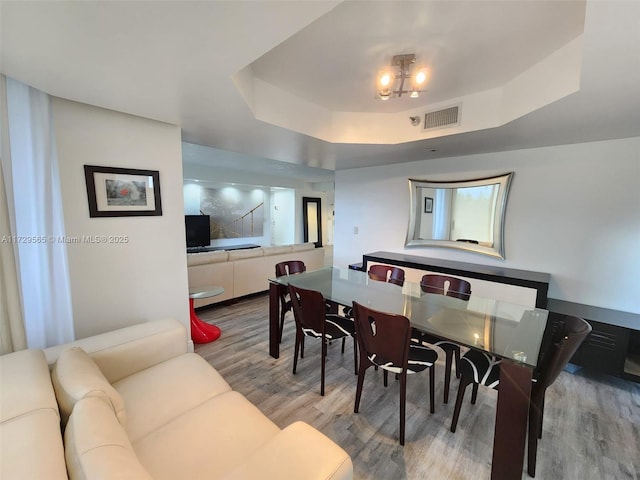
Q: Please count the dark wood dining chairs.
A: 6